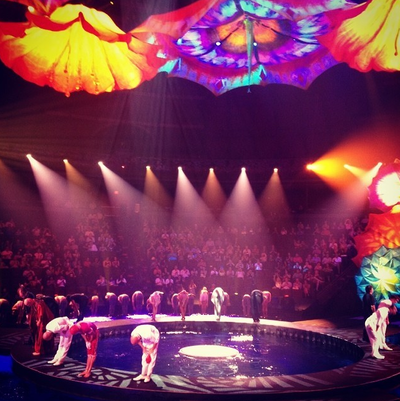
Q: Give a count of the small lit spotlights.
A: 11